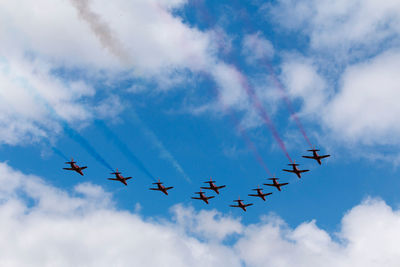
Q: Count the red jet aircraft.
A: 10